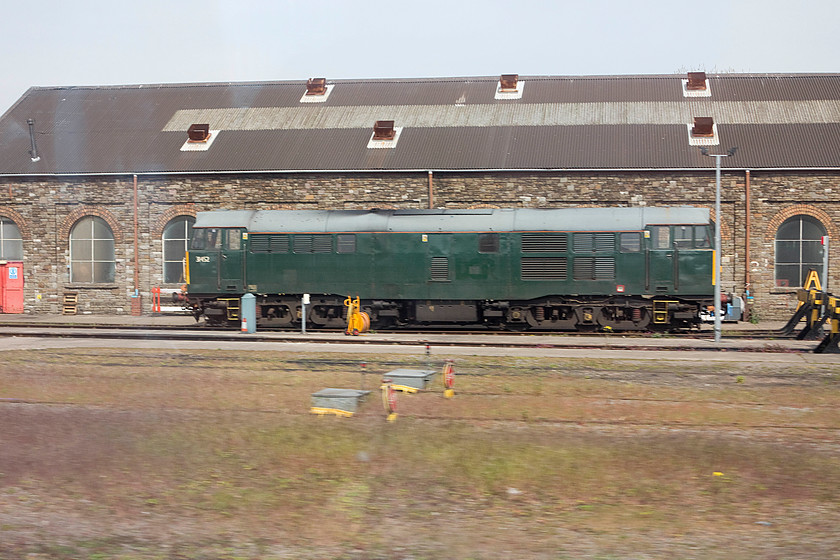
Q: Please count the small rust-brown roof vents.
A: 6